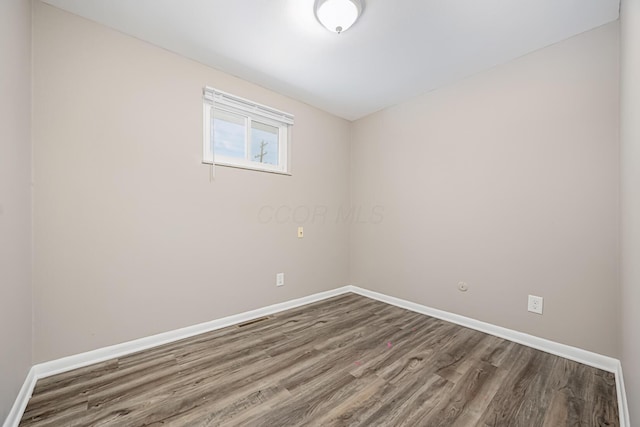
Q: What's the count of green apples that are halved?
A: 0